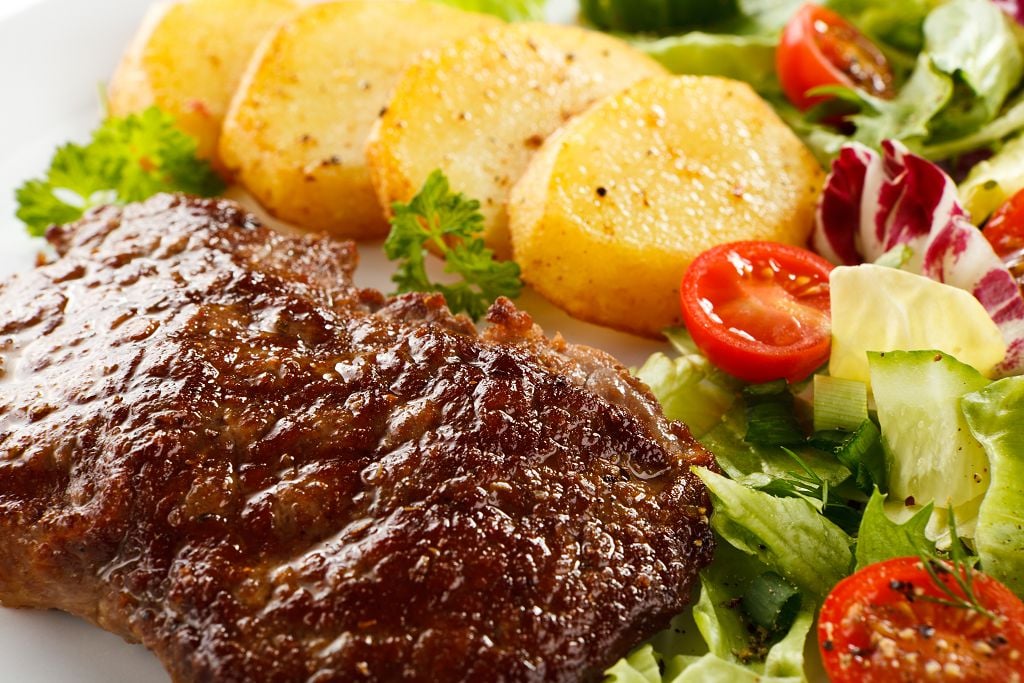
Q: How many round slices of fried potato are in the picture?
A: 4